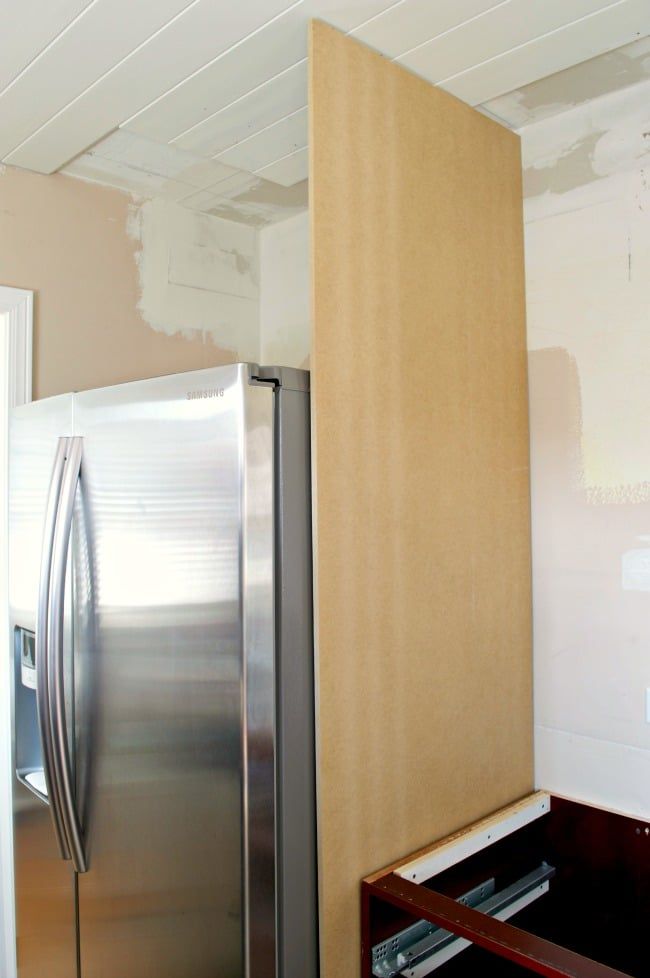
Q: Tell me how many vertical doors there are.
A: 2